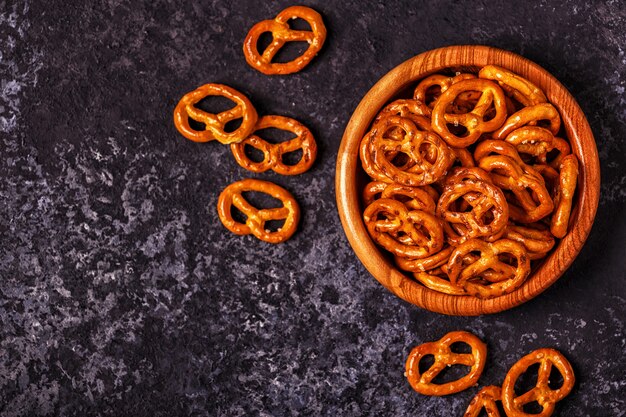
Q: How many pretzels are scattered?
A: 7